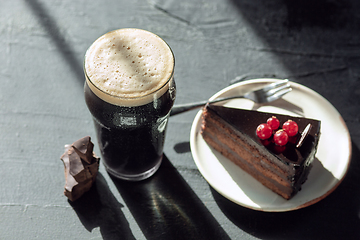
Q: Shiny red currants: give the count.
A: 4